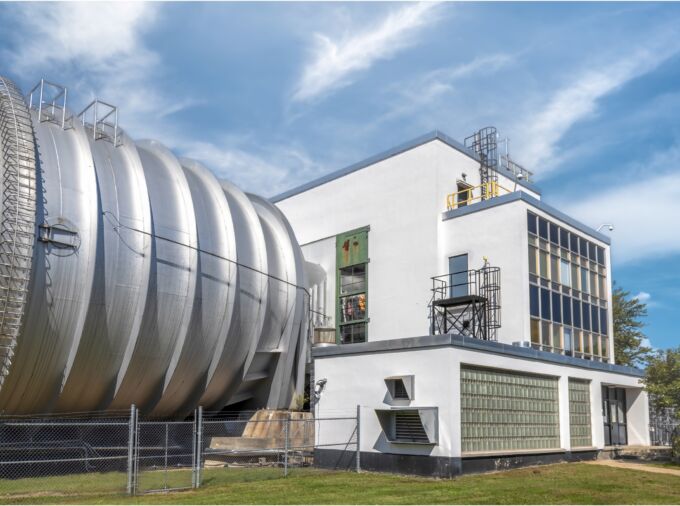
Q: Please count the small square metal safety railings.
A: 2